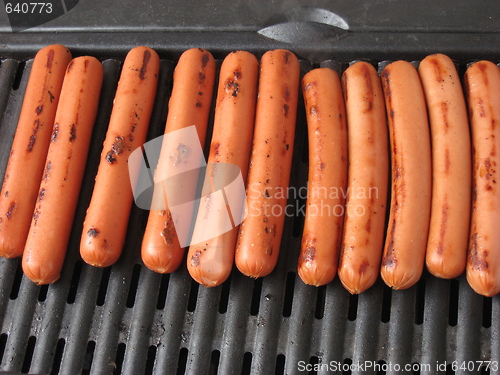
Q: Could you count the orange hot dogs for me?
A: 11